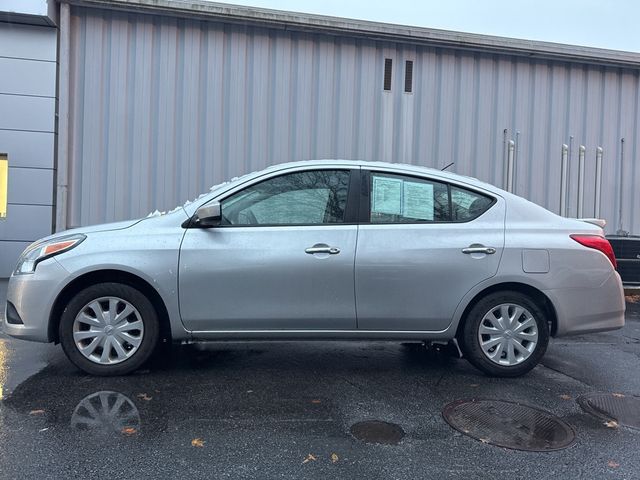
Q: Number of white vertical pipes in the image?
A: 4